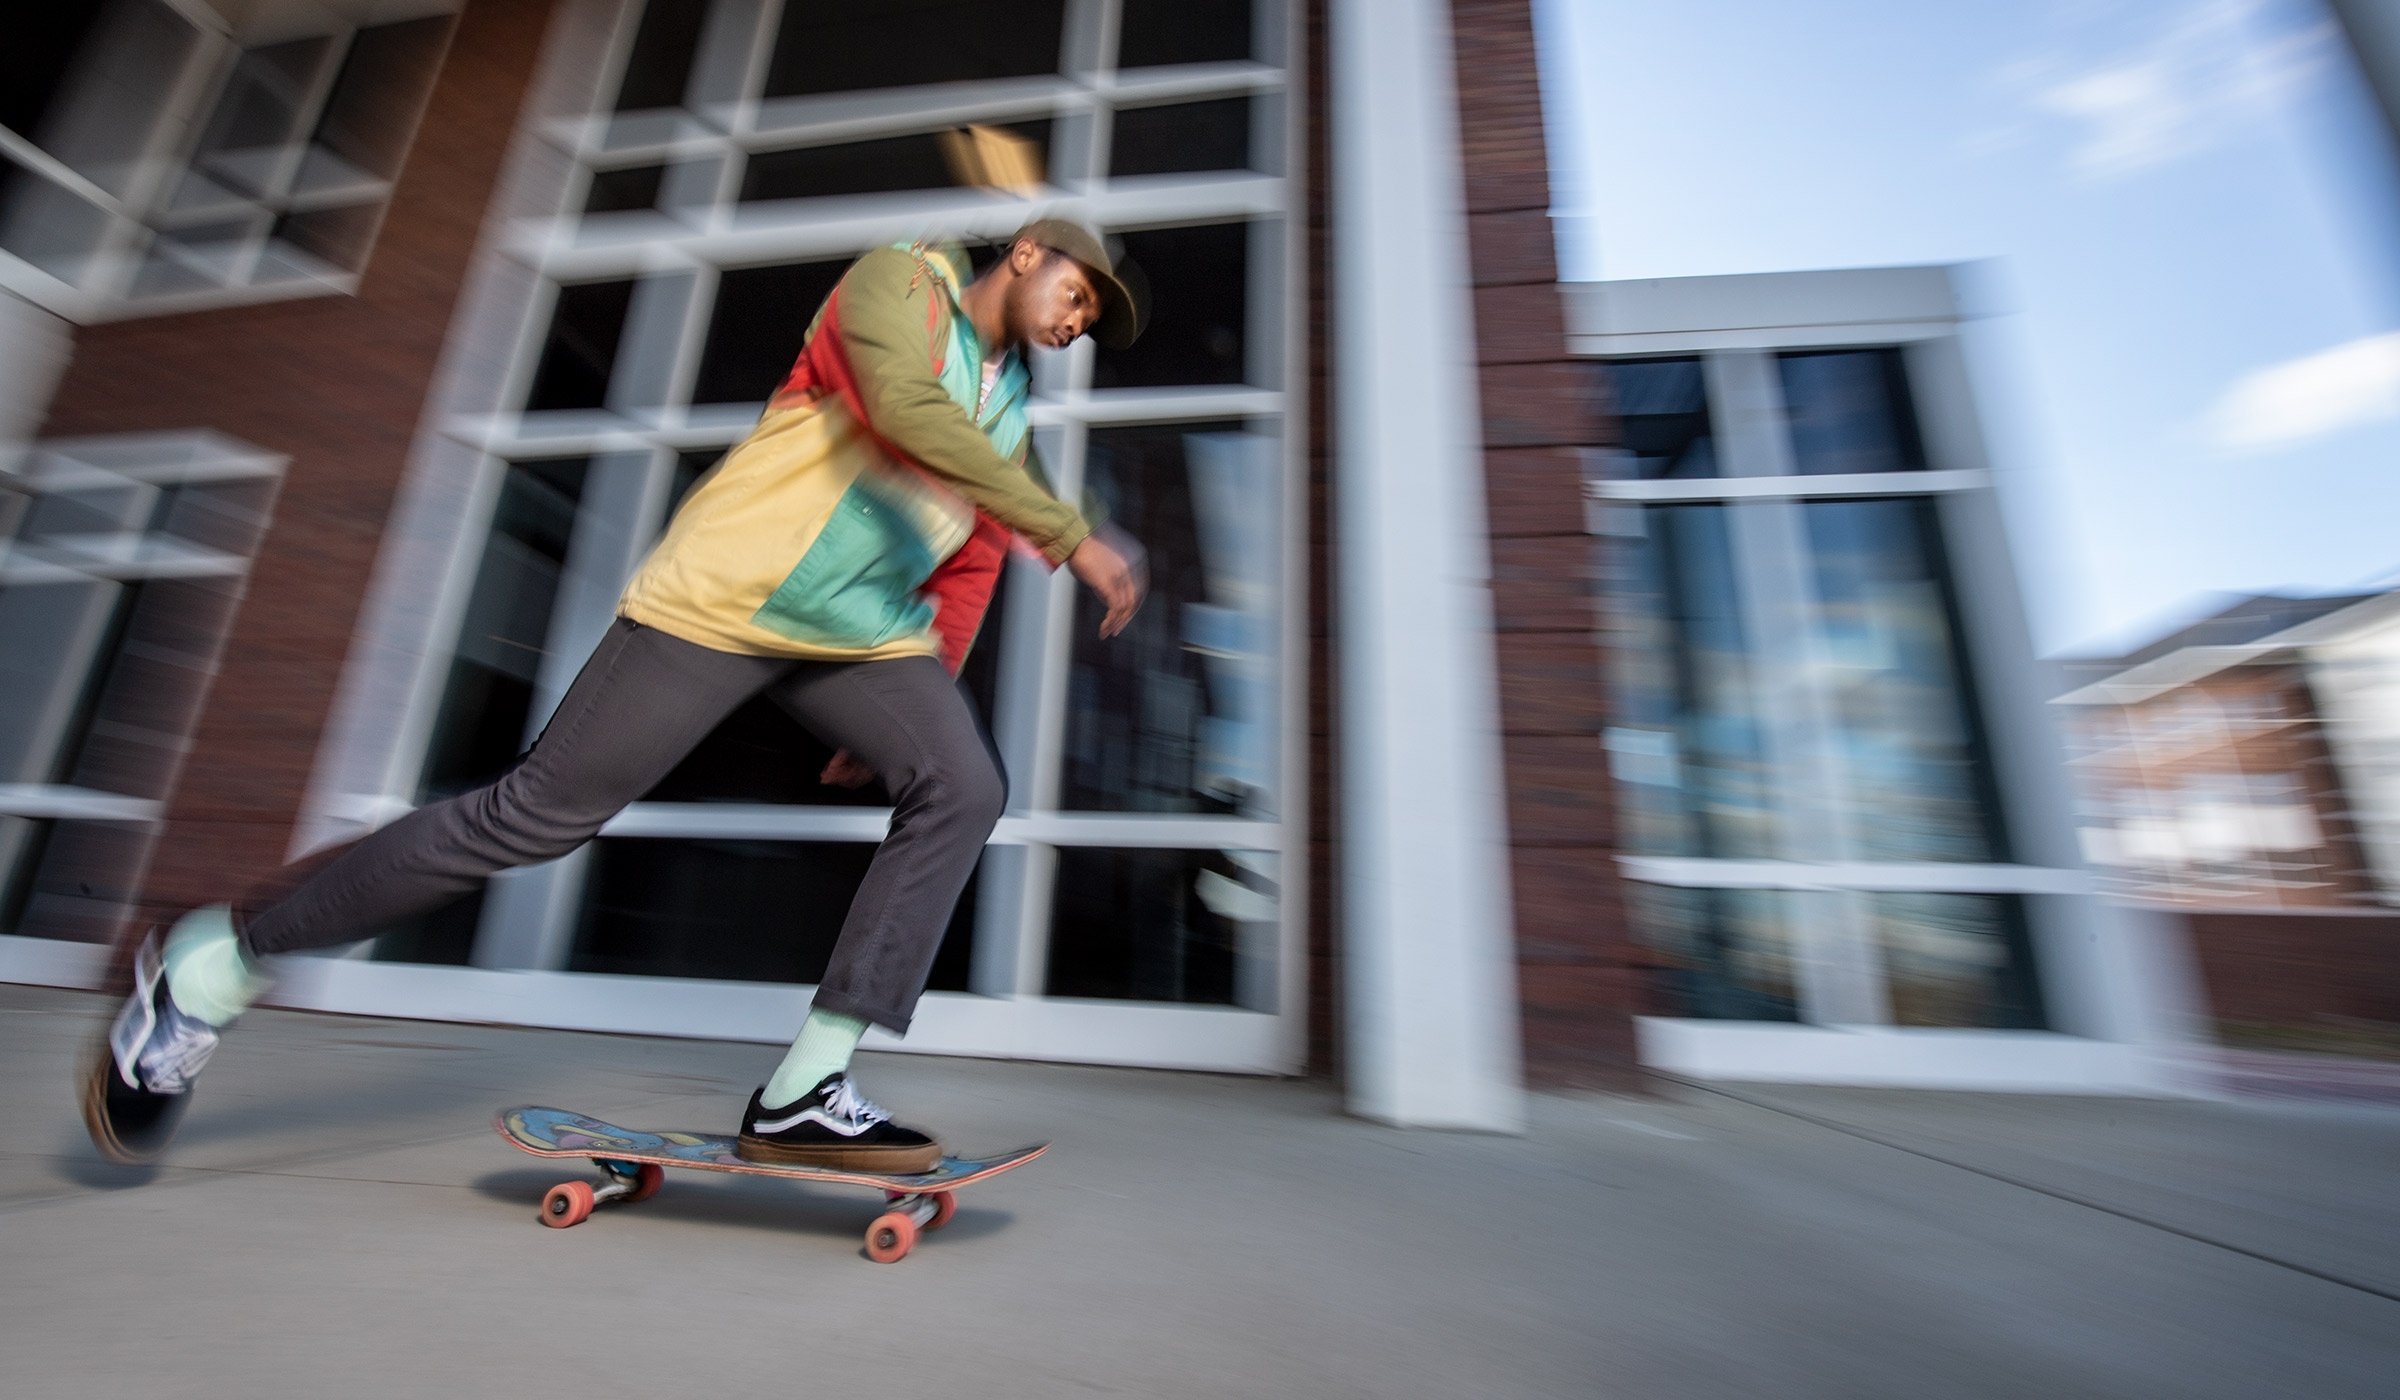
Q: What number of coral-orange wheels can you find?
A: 4